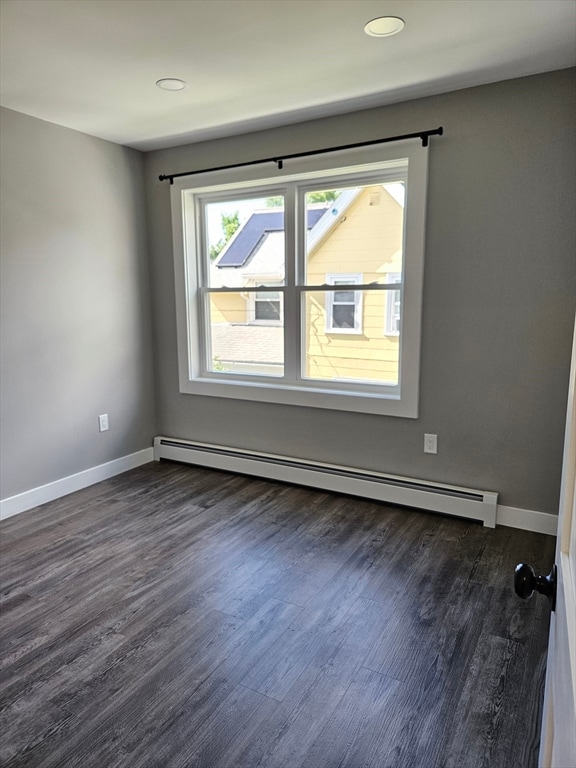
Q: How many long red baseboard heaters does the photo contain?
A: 0